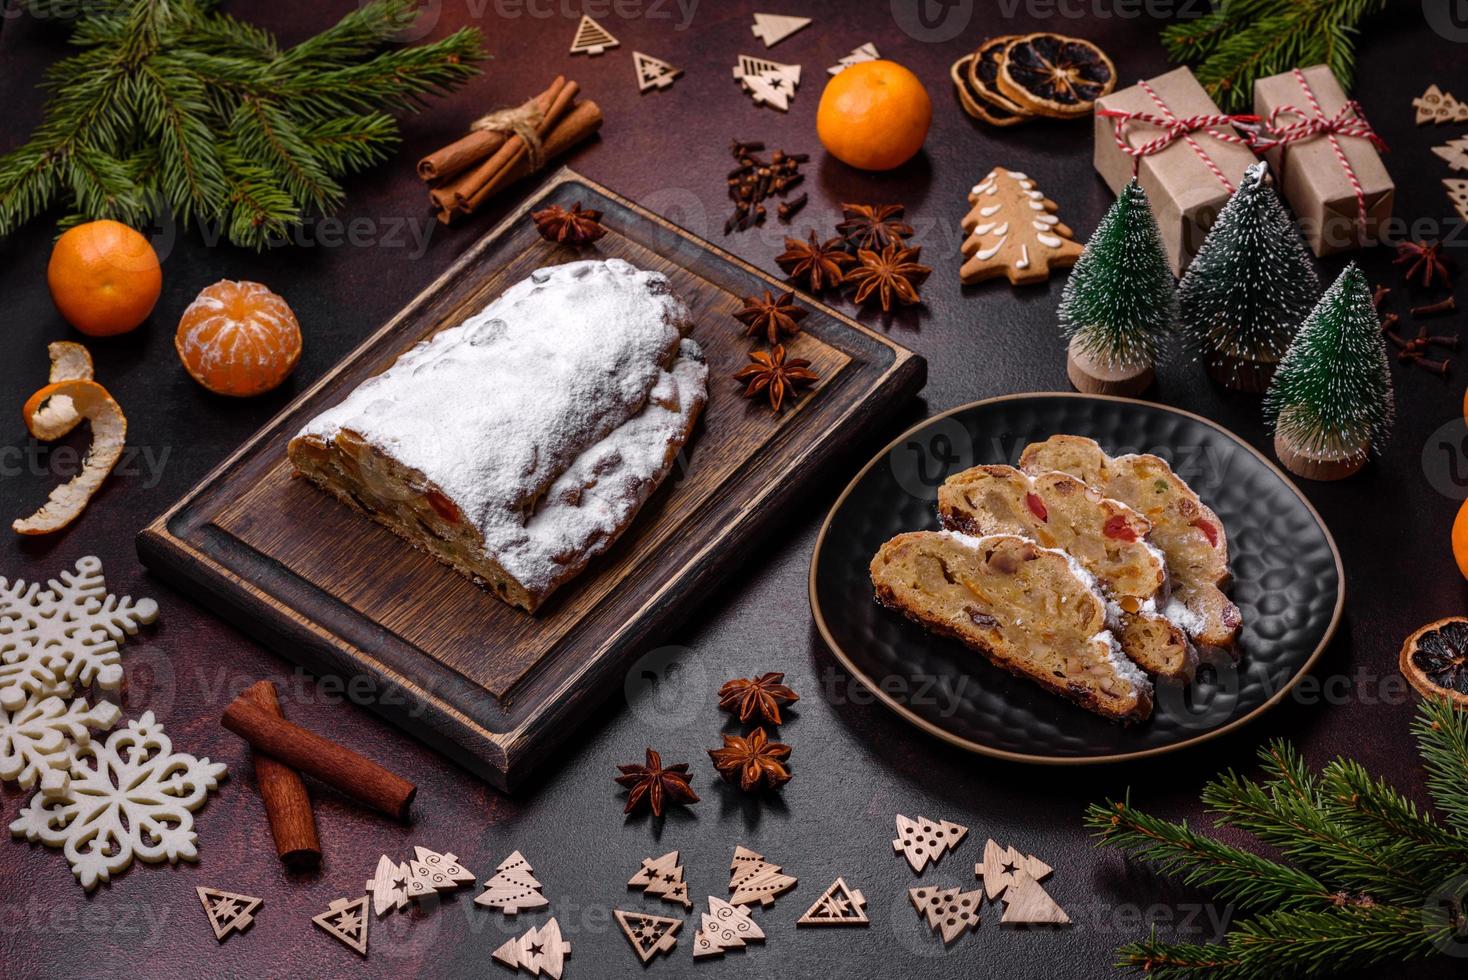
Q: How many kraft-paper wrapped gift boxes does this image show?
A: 2